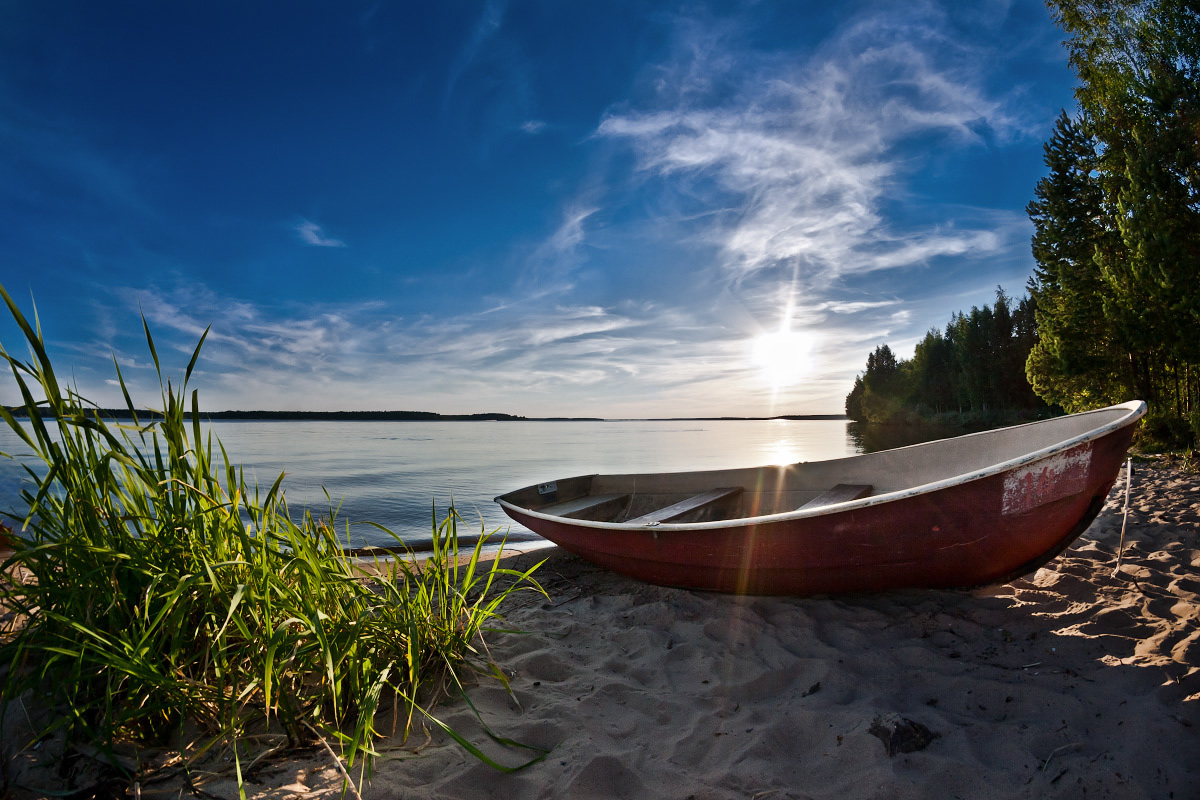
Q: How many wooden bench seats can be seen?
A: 3